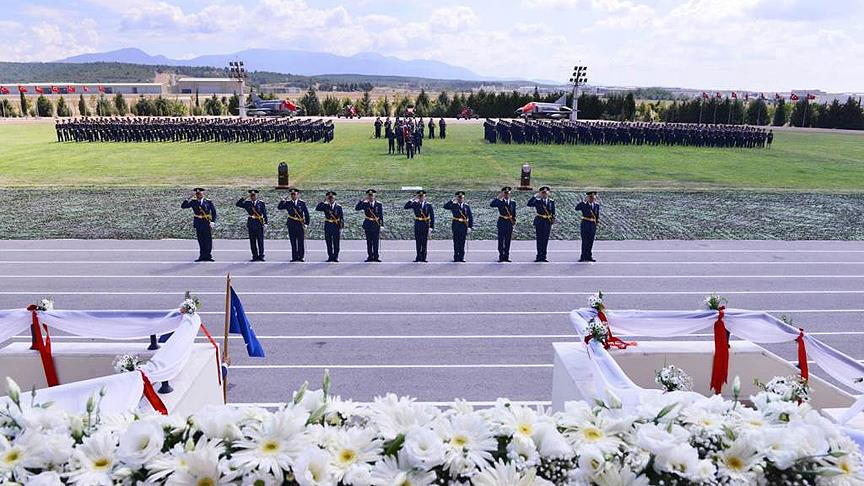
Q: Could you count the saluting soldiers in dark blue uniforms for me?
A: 10